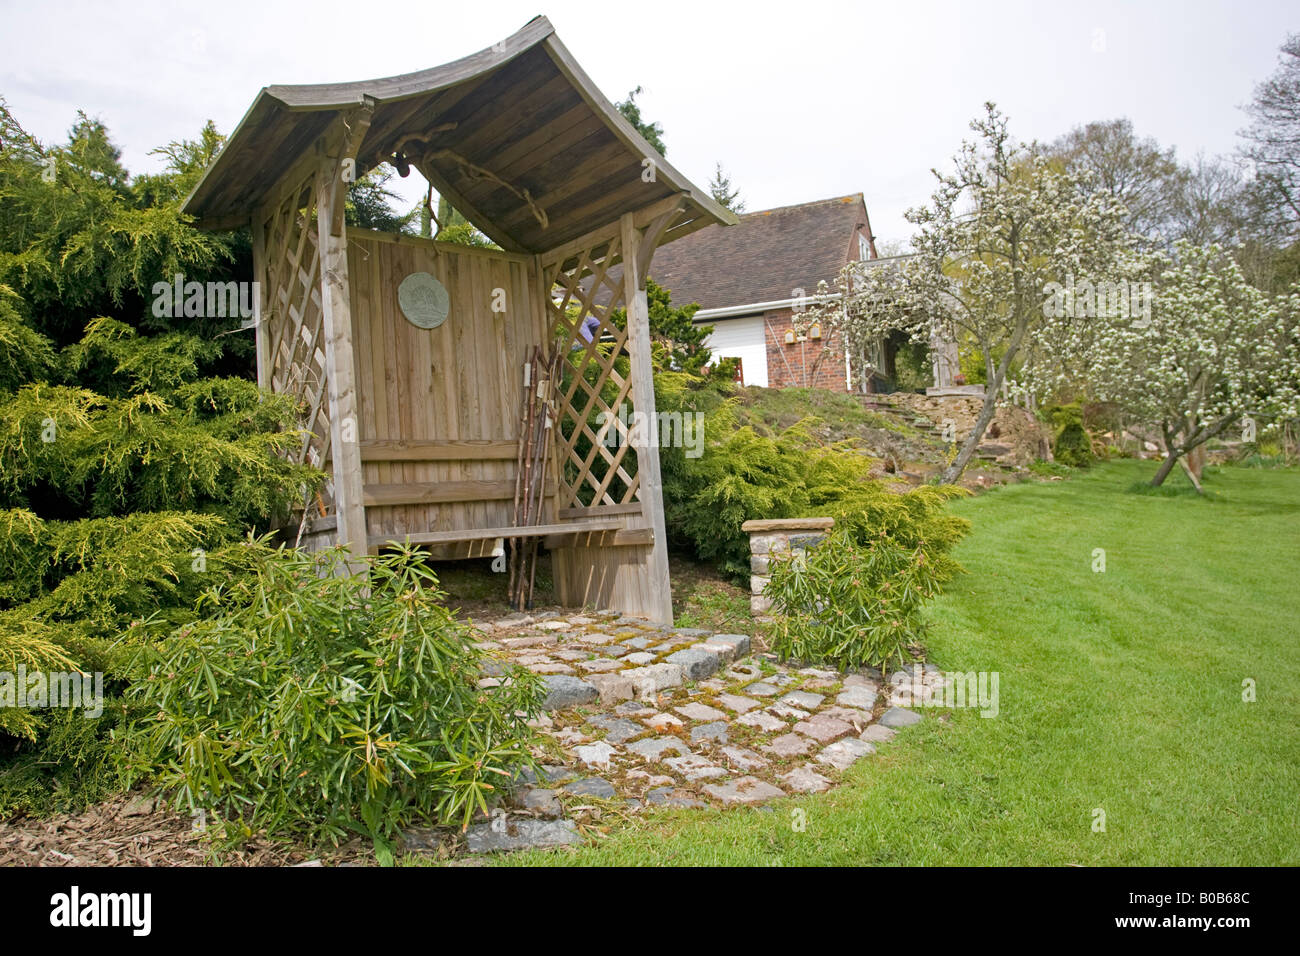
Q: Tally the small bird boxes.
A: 2